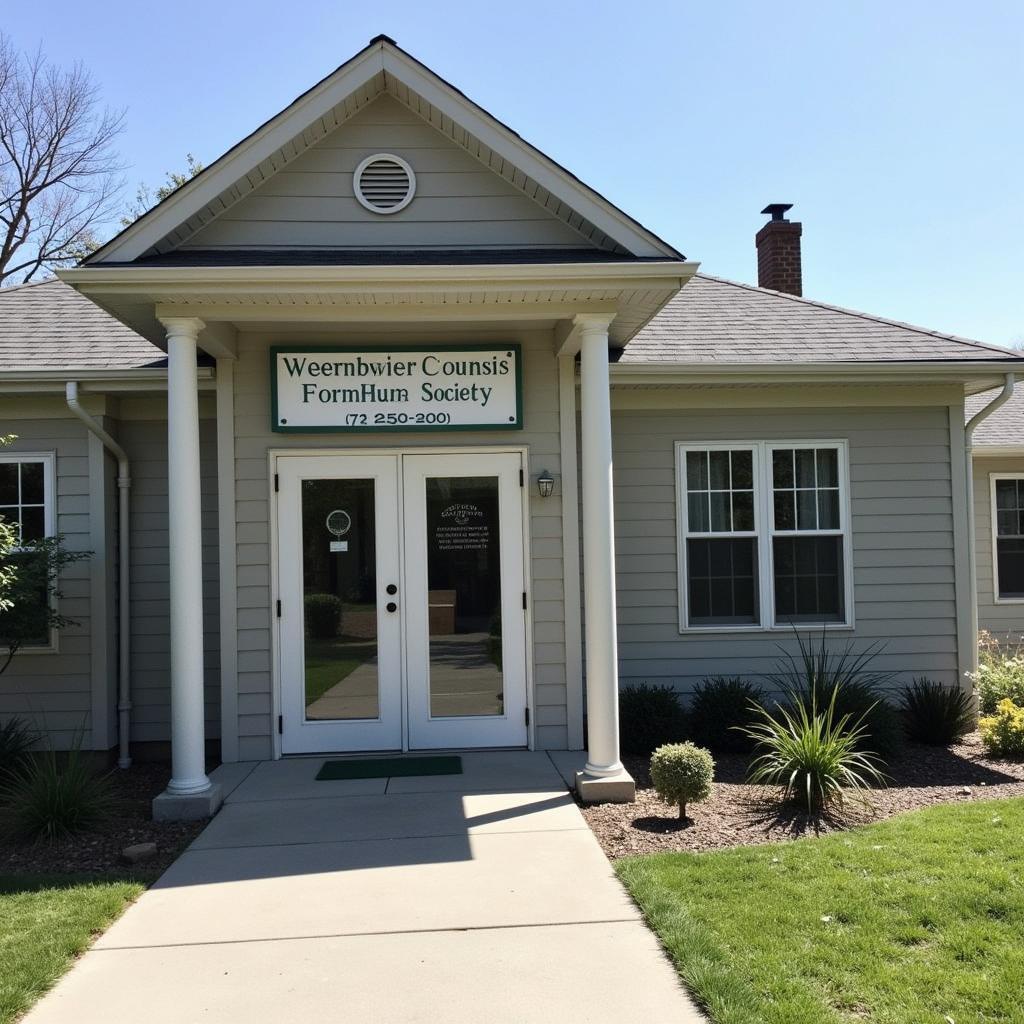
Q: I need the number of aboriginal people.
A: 0